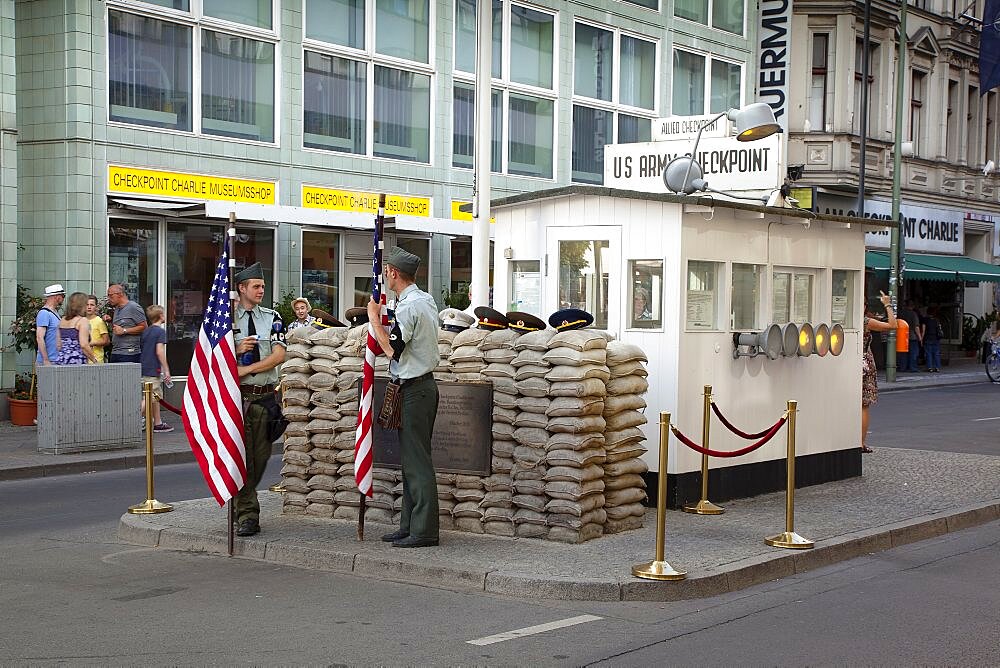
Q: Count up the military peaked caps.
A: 6